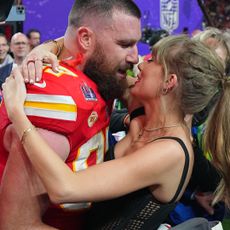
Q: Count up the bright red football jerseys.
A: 1